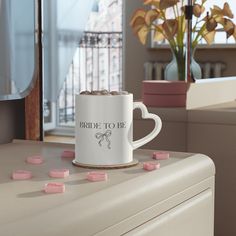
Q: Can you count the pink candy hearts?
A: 8